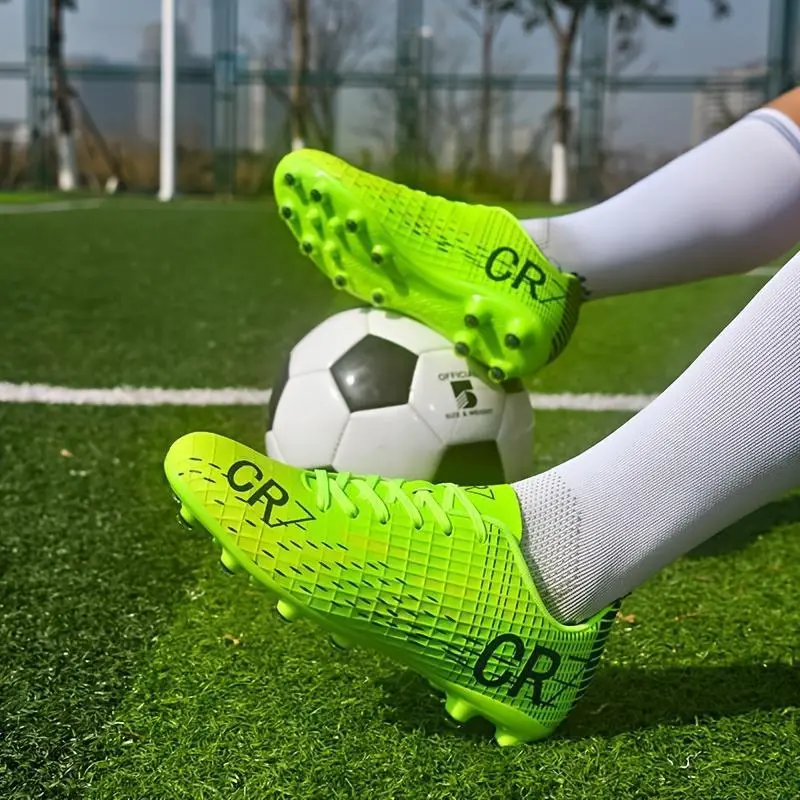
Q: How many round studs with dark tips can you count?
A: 12